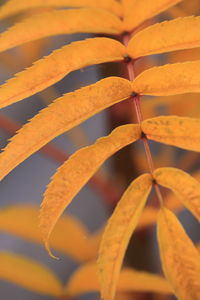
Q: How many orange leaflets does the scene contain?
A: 12